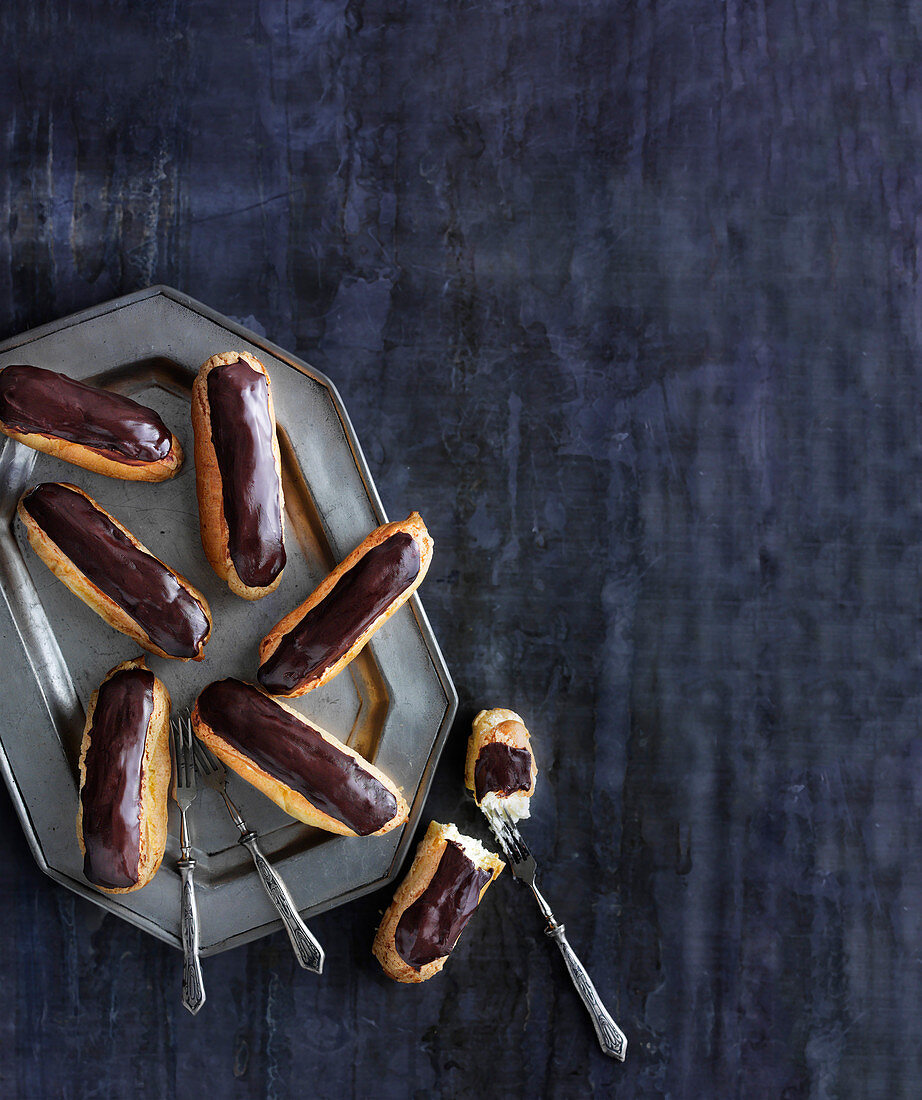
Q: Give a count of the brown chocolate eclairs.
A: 7